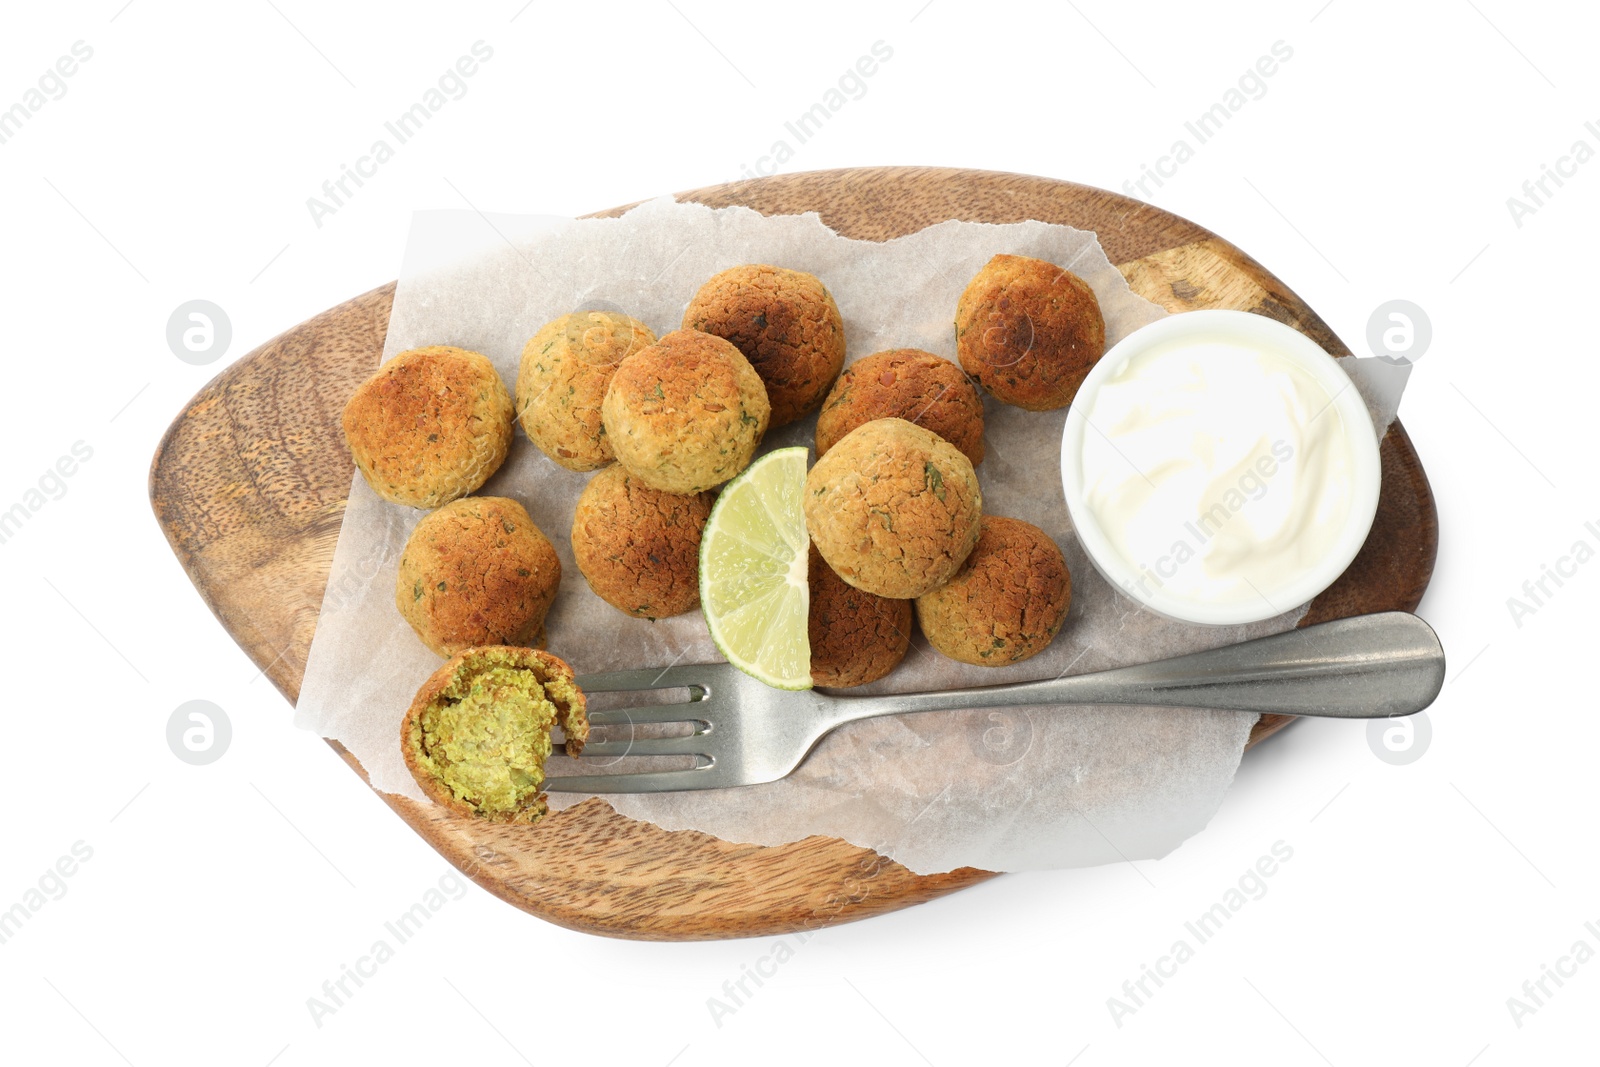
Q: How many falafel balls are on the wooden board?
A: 12